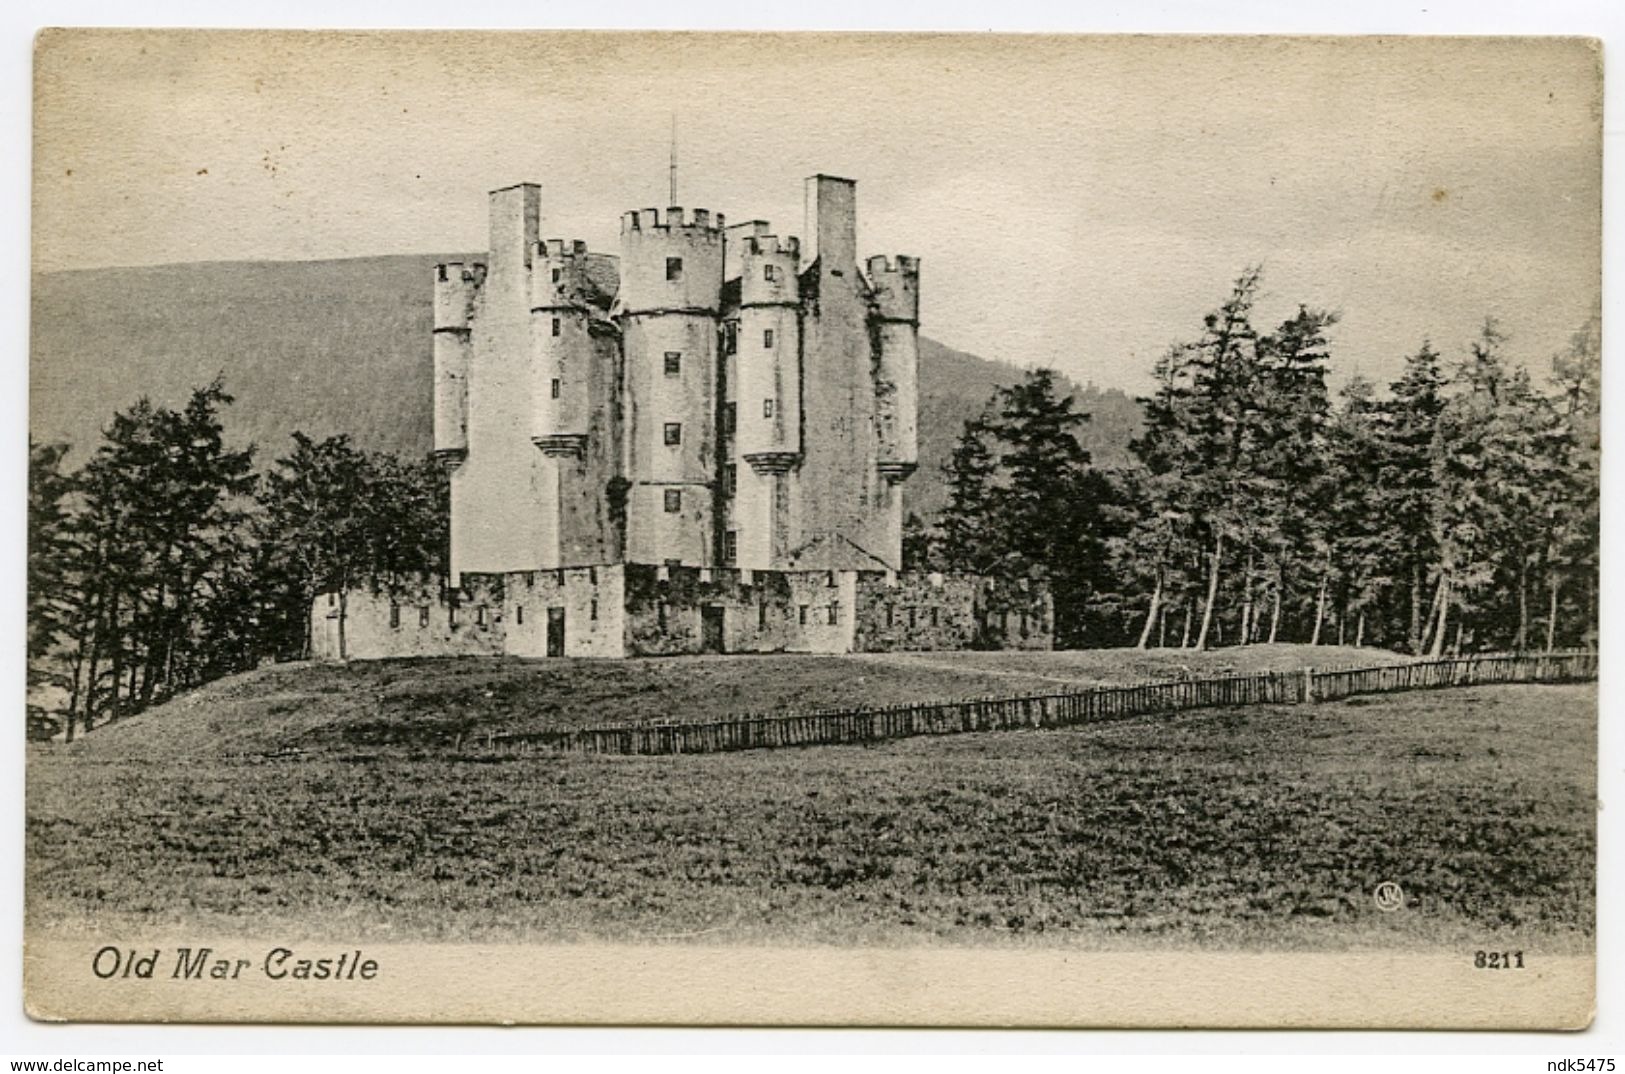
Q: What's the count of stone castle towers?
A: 5